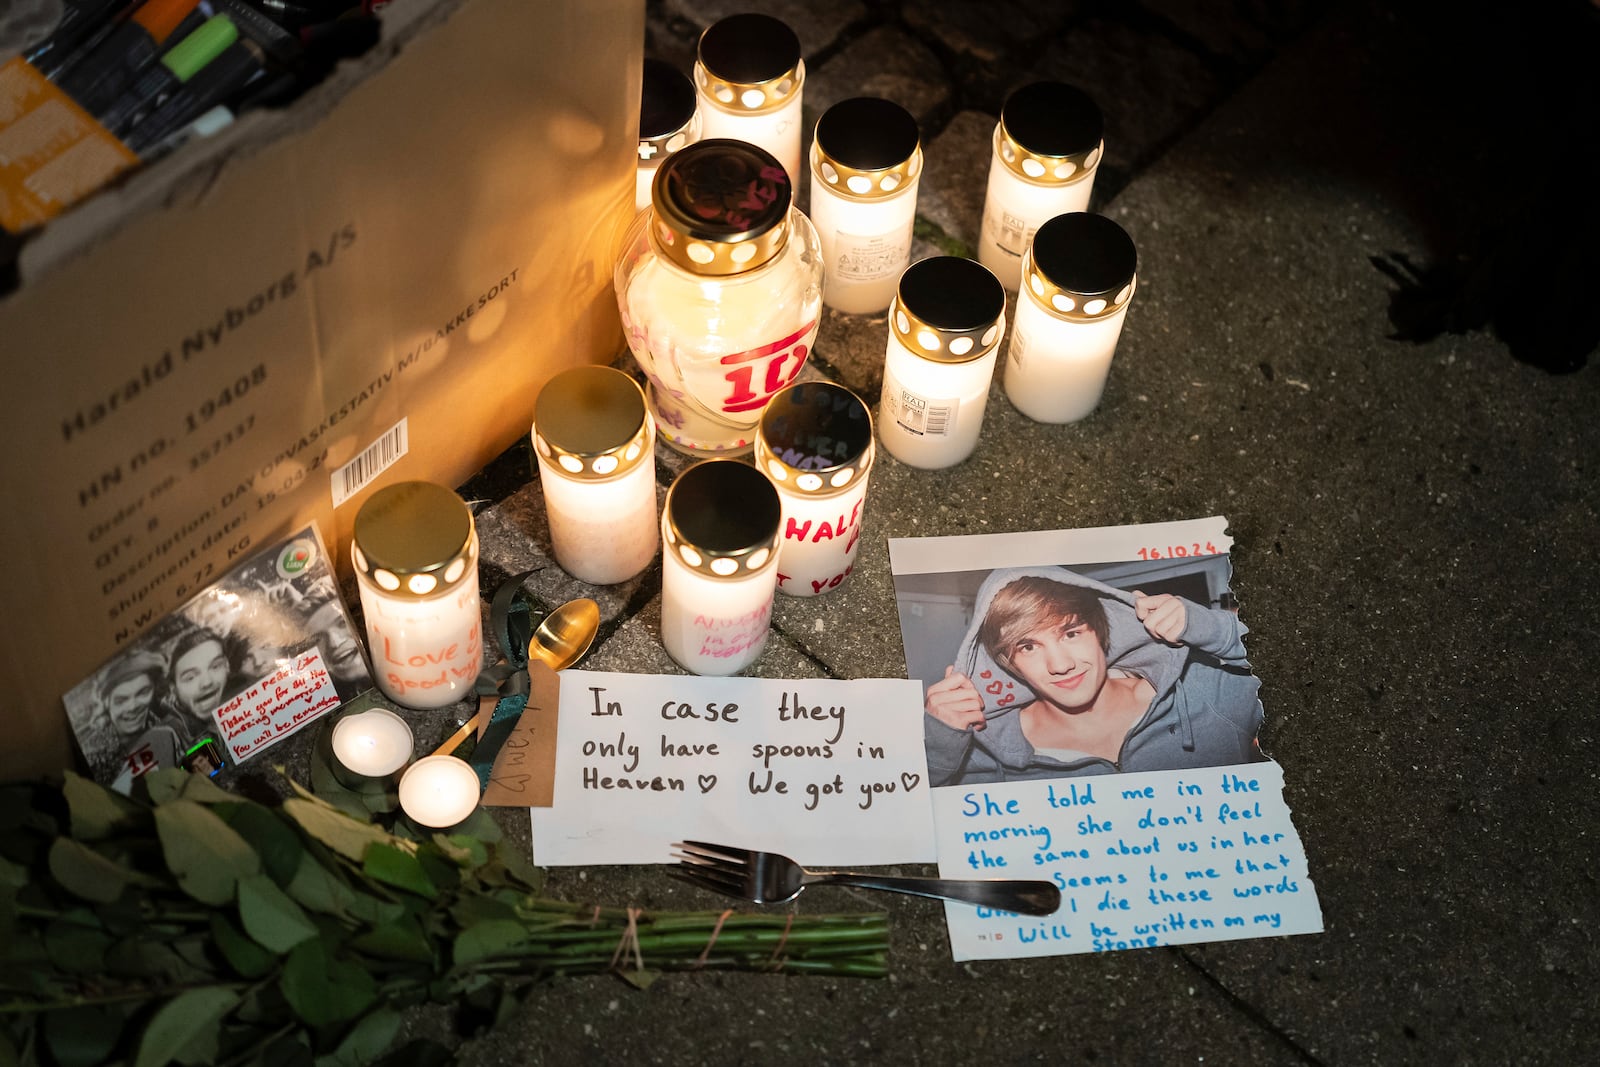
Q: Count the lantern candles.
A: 11